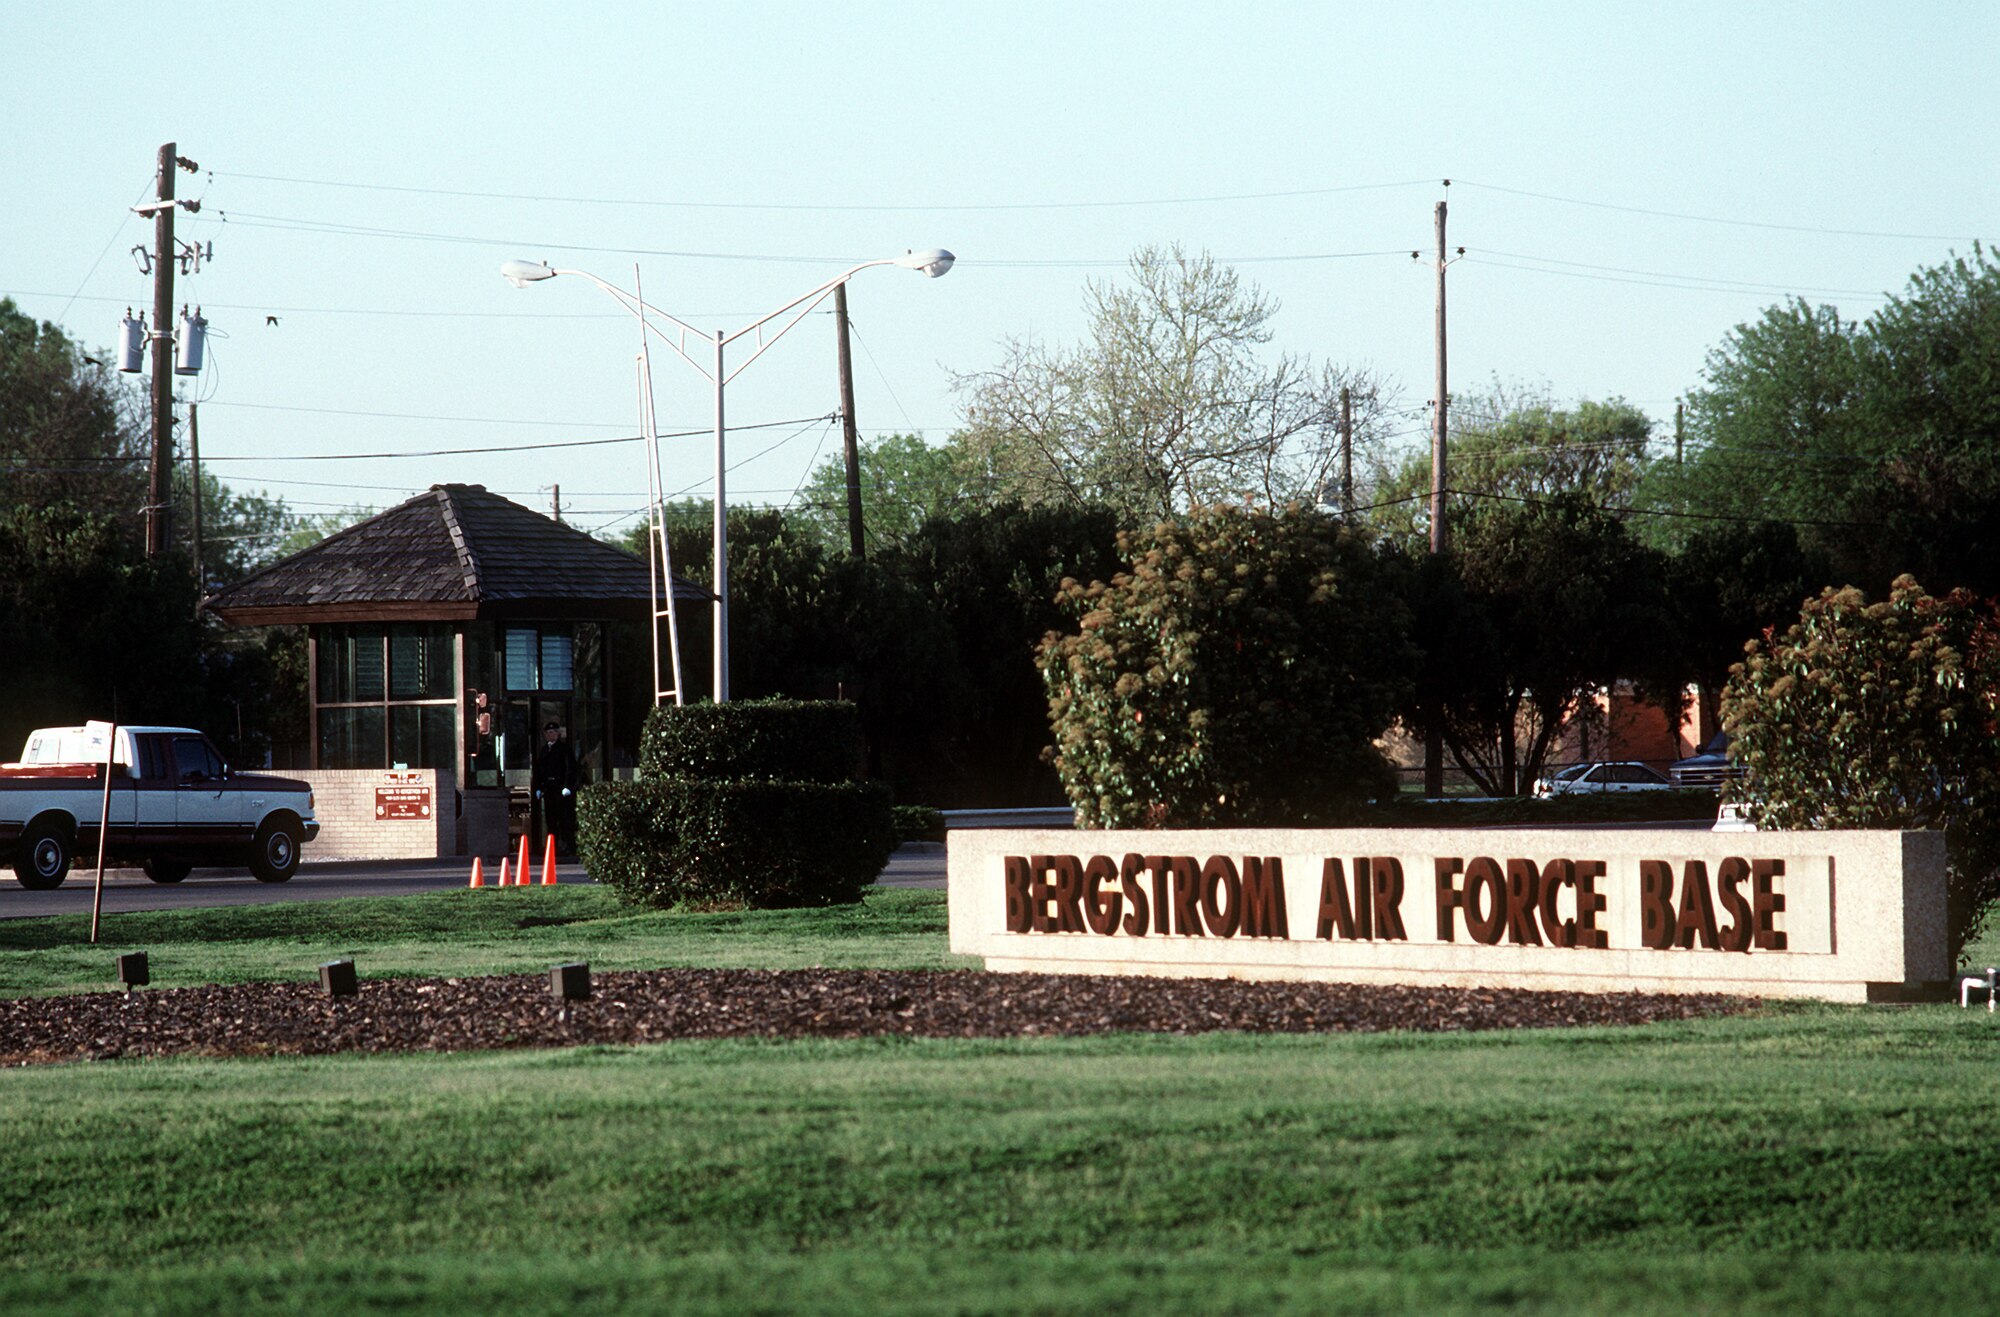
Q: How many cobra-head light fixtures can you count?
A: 2